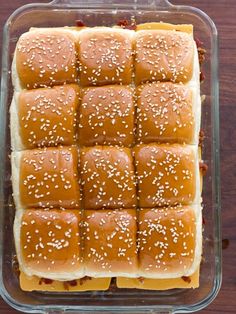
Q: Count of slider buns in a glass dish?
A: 12